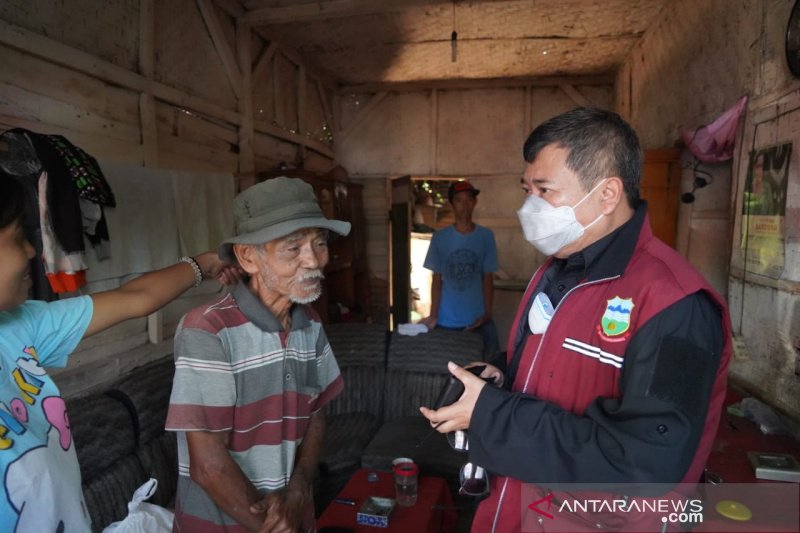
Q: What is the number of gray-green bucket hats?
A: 1